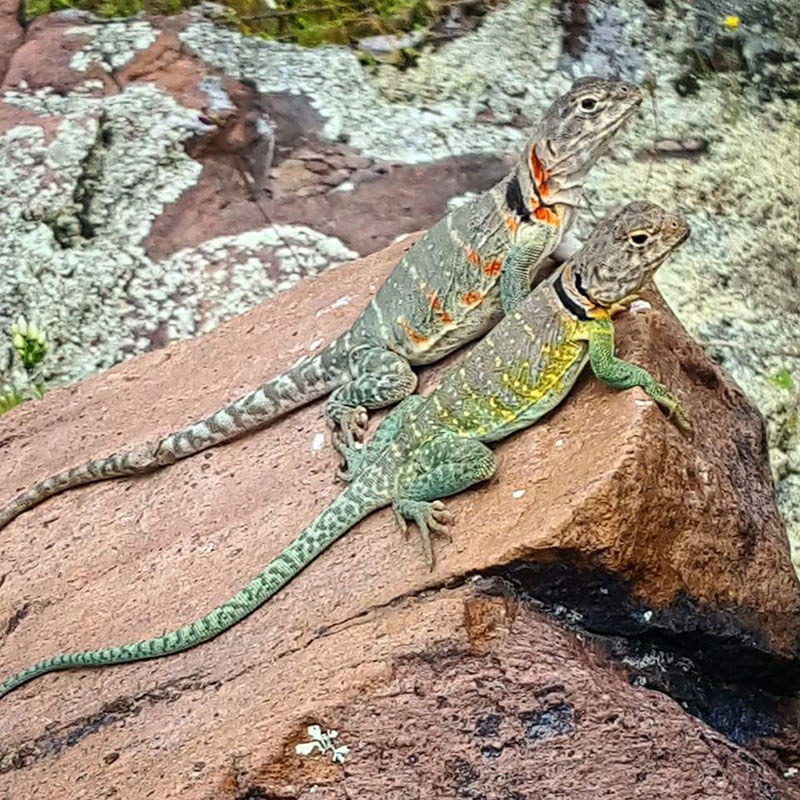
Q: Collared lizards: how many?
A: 2